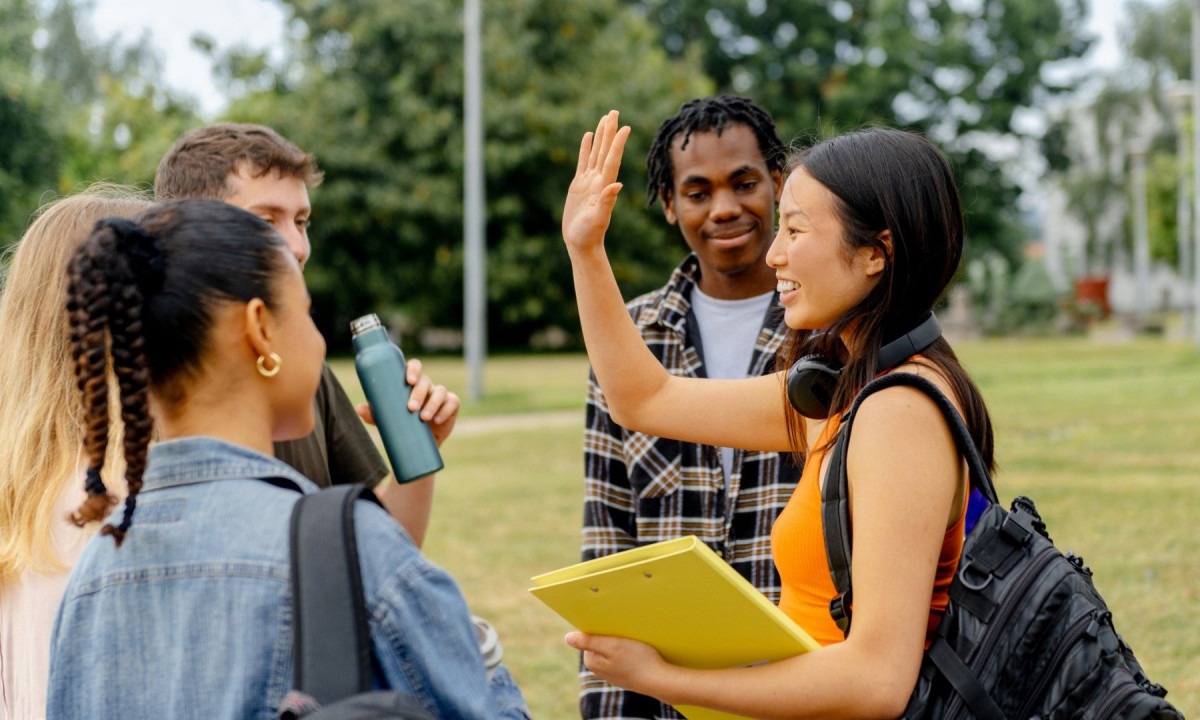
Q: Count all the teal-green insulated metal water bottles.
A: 1